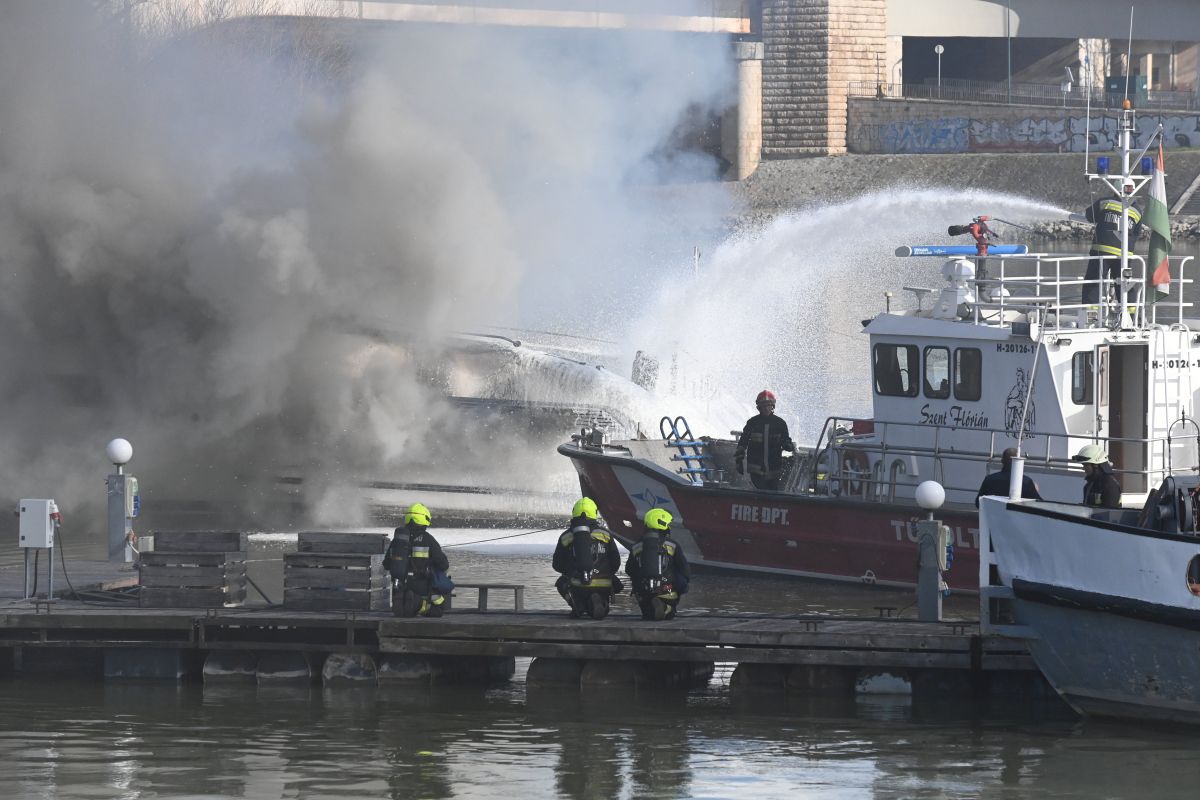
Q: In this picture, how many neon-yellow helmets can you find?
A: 3